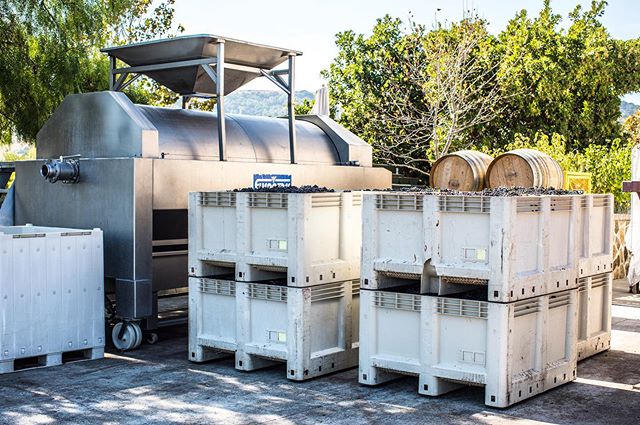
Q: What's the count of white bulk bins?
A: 7